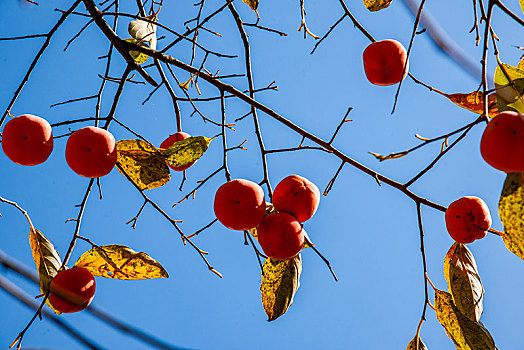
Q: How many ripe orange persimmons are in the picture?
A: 10